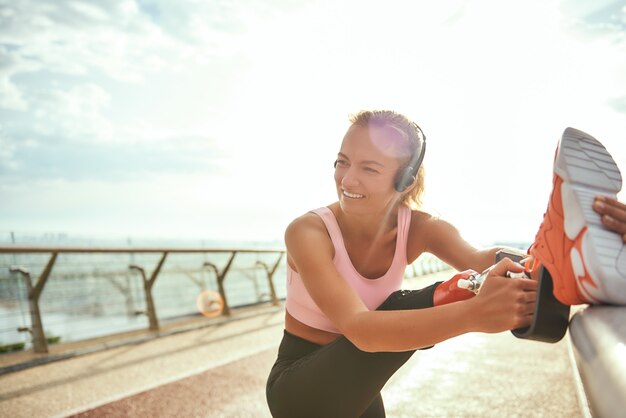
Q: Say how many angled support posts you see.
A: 4